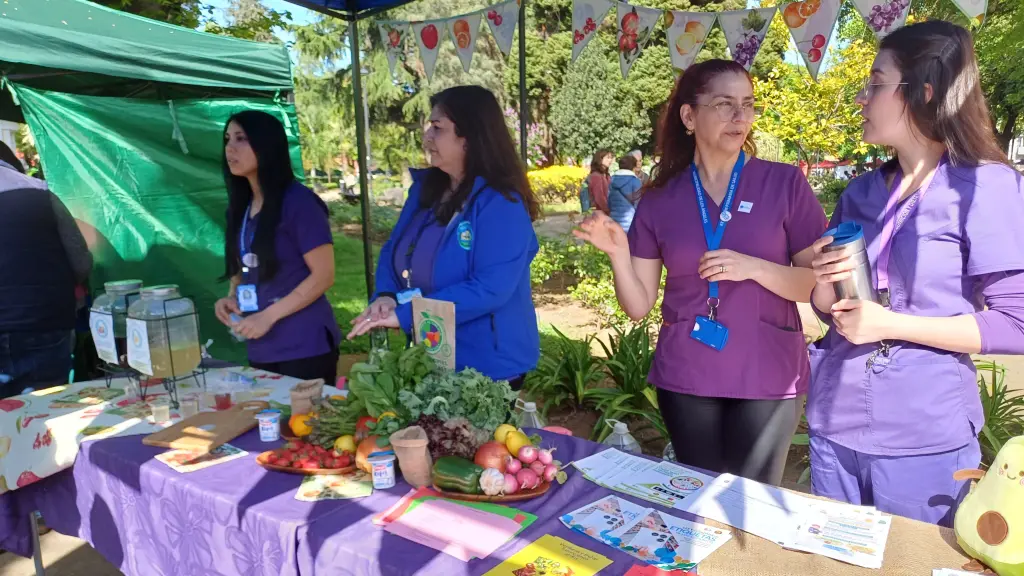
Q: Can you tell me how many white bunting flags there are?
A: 11